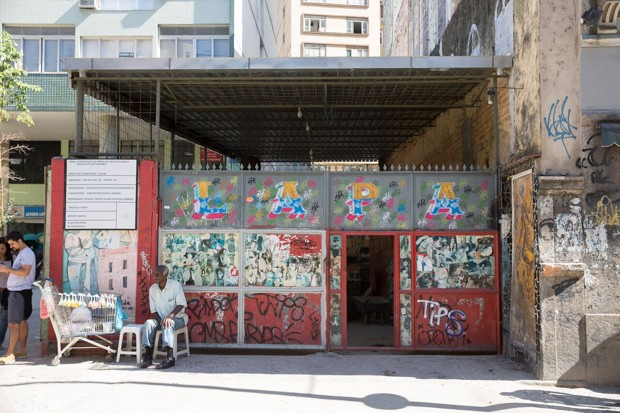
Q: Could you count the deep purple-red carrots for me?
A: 0